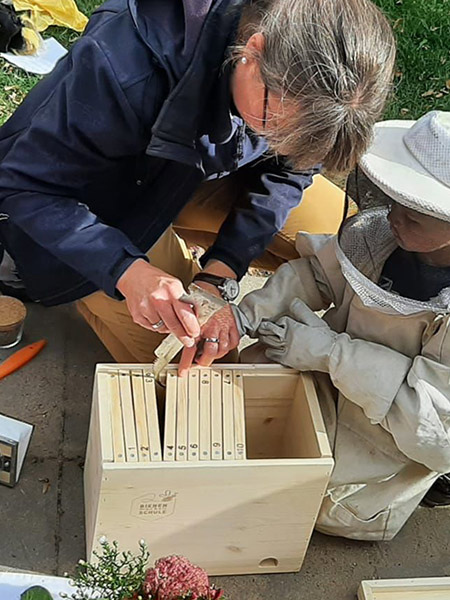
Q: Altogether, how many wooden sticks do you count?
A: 11